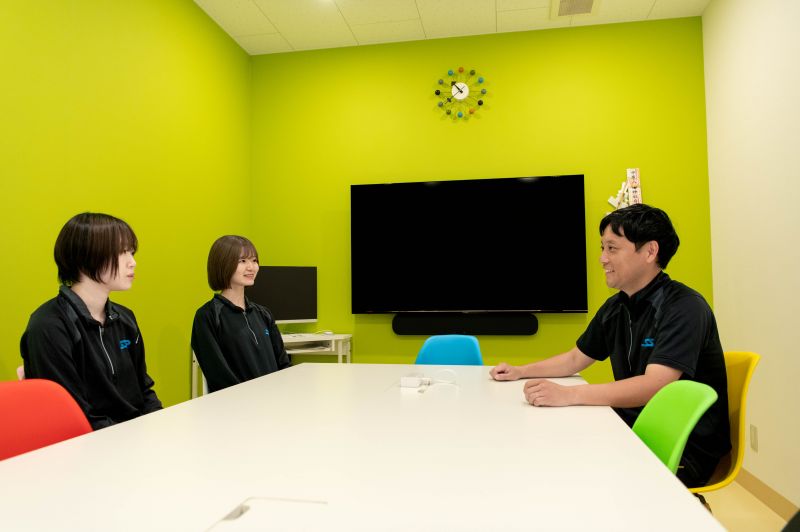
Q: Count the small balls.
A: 12